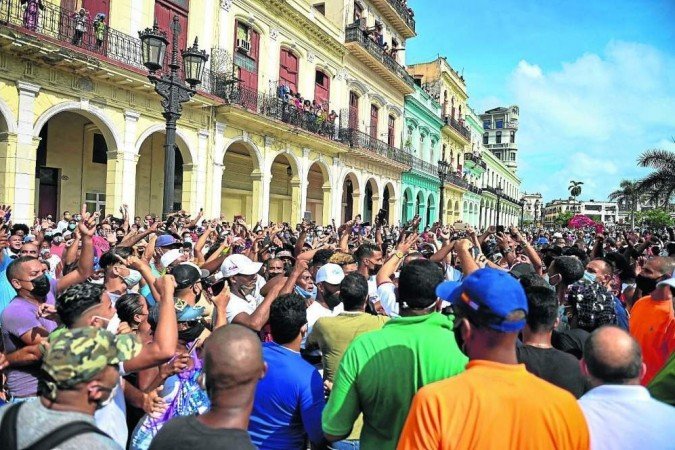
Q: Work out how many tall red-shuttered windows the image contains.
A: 8